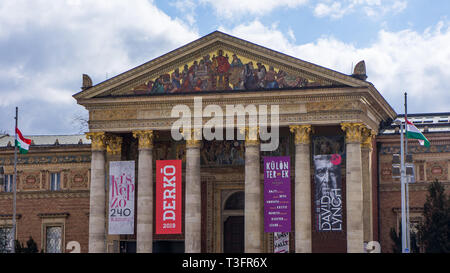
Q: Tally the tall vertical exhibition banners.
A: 4